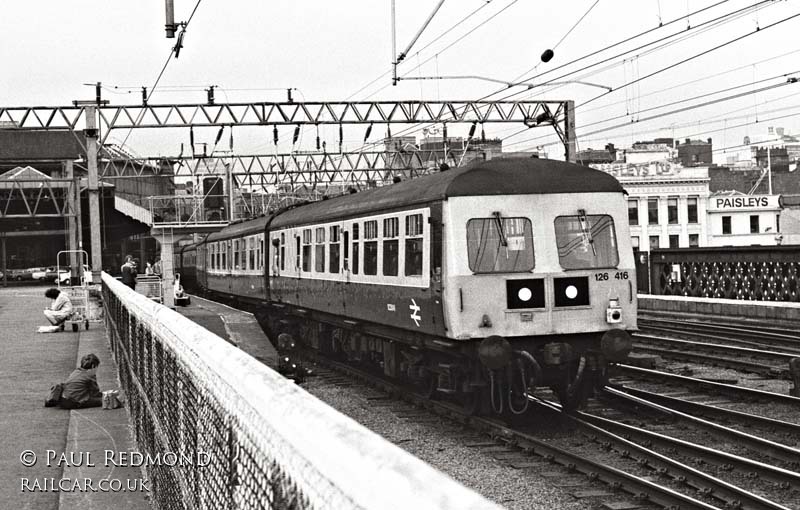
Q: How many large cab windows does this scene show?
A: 2